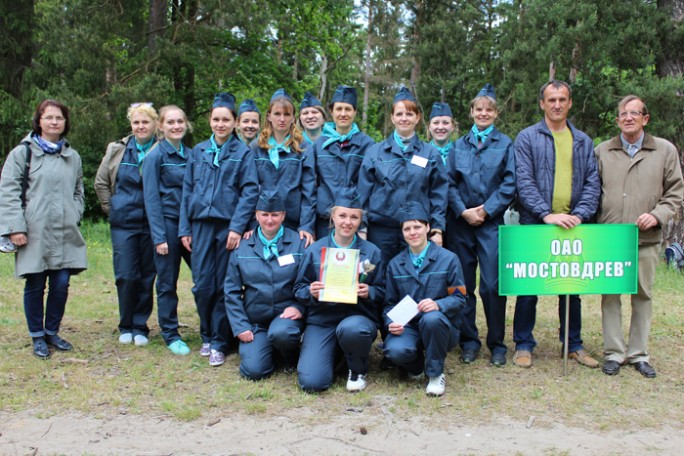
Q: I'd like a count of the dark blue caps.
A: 11